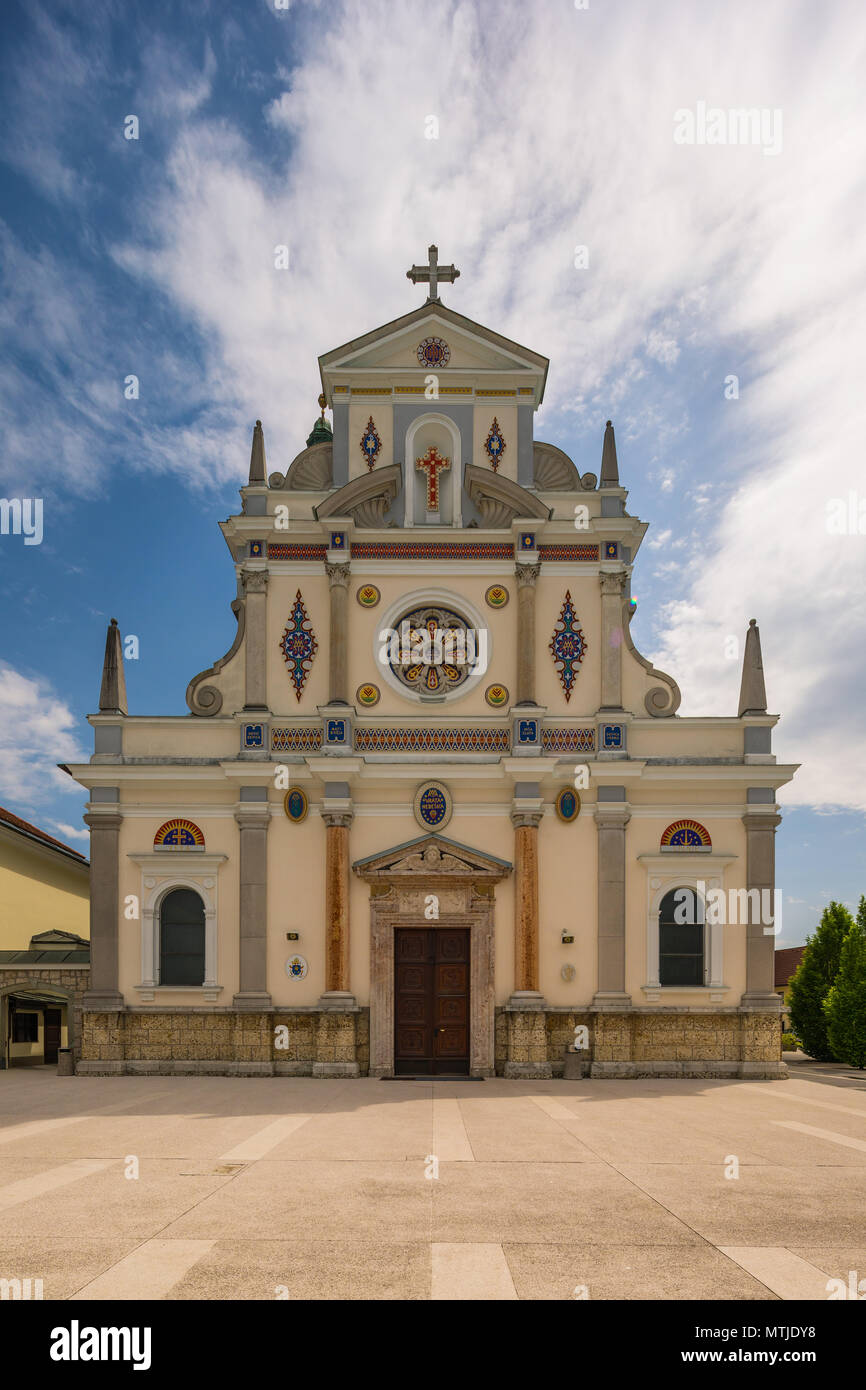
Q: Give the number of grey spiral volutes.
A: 2